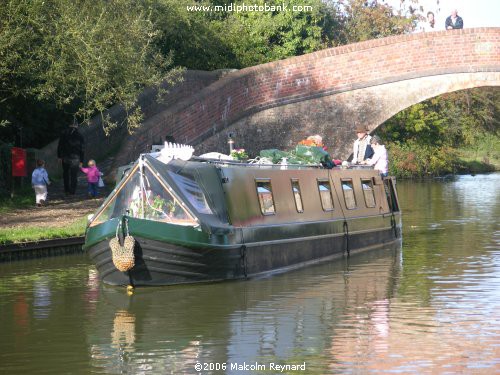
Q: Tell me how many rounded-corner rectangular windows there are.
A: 5